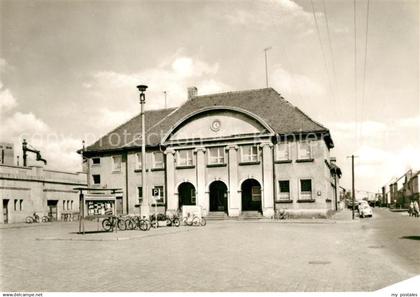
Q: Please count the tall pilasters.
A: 4